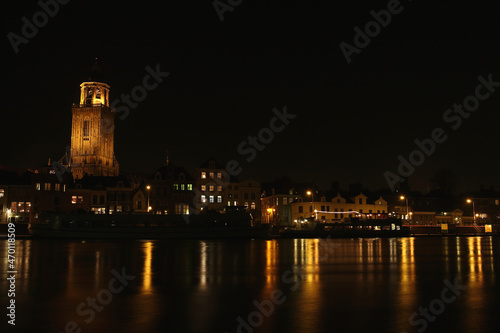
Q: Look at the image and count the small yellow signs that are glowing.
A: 2